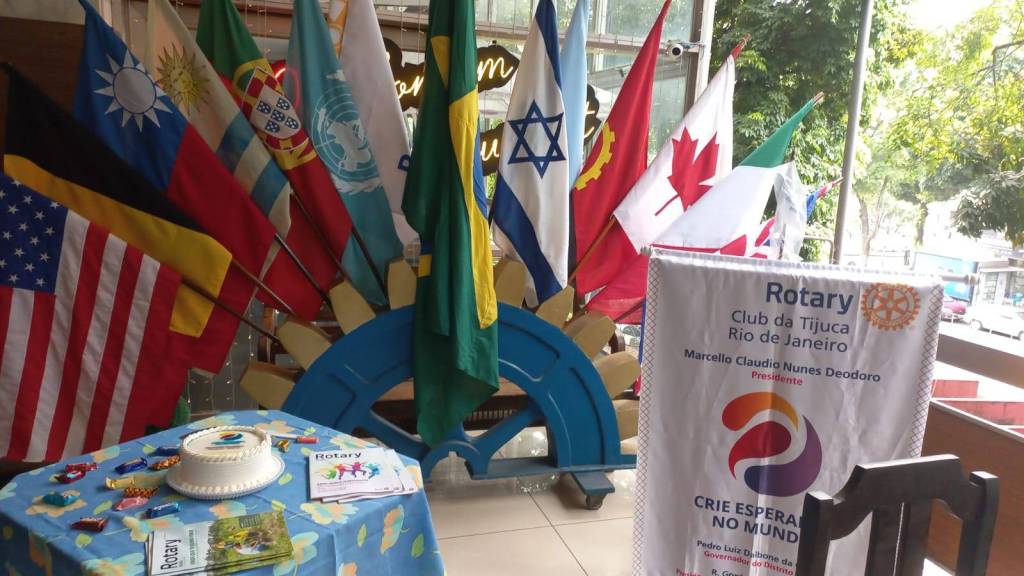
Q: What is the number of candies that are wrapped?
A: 12